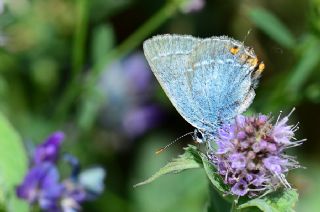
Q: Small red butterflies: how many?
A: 0